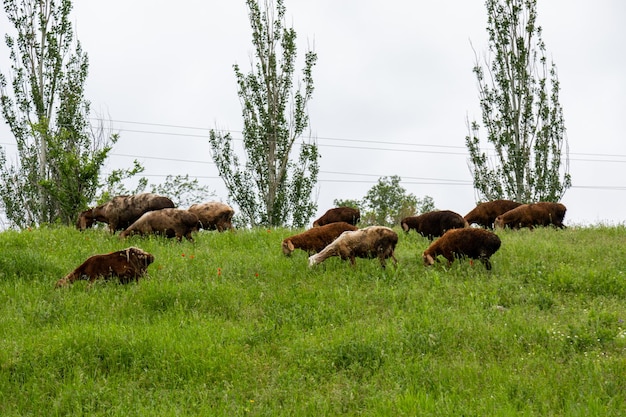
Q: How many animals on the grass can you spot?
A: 11